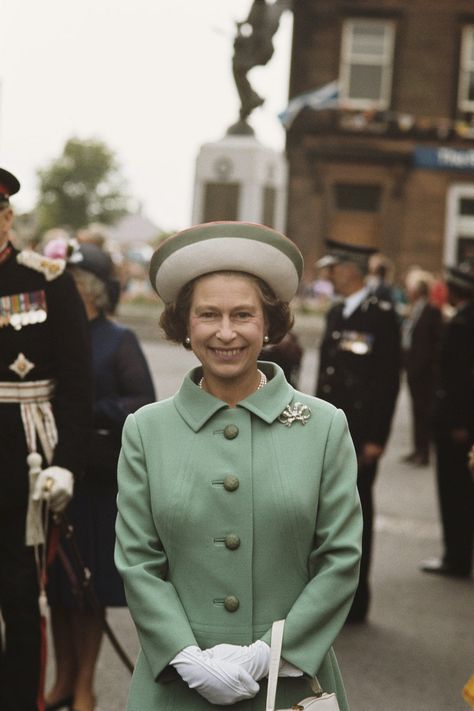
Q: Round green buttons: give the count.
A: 4